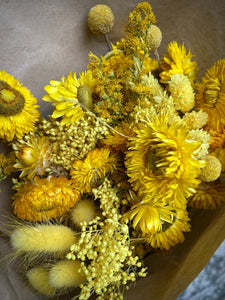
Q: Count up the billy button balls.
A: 3